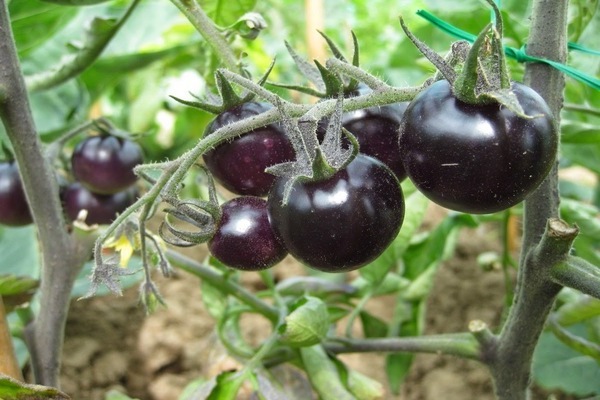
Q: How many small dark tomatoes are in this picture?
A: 8